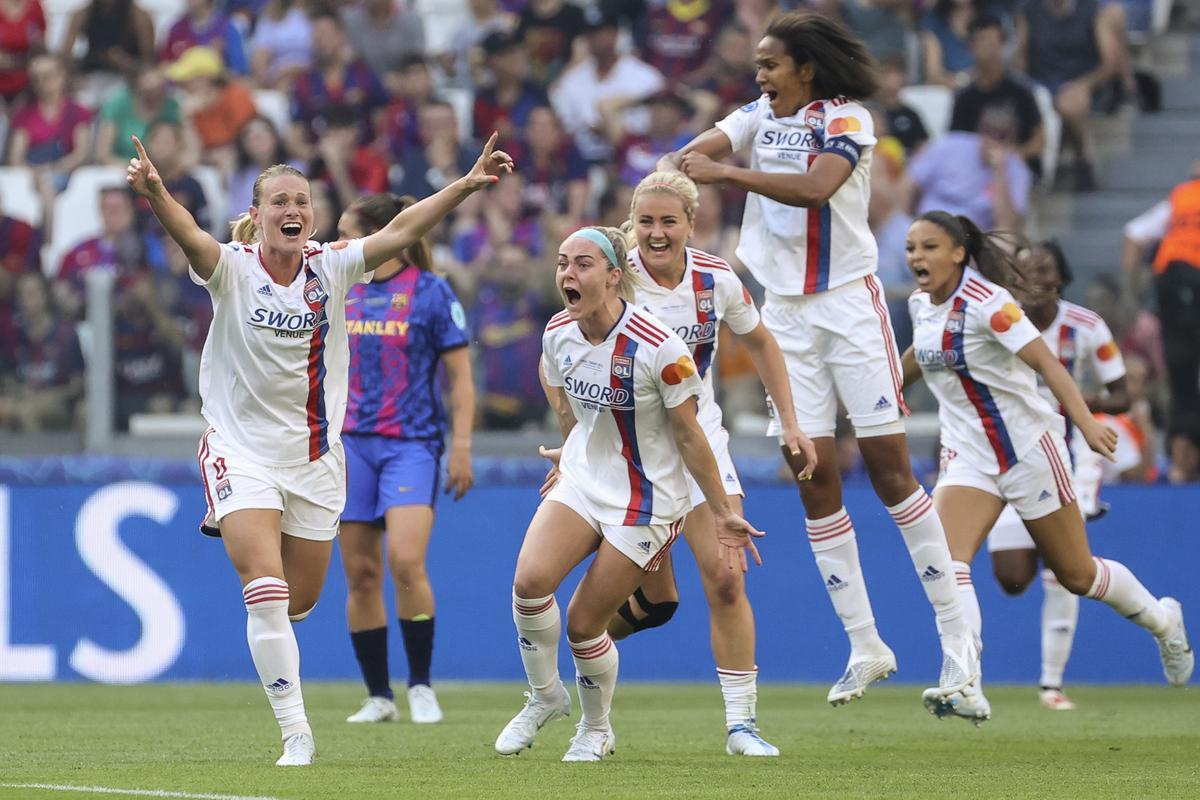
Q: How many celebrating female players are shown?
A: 6